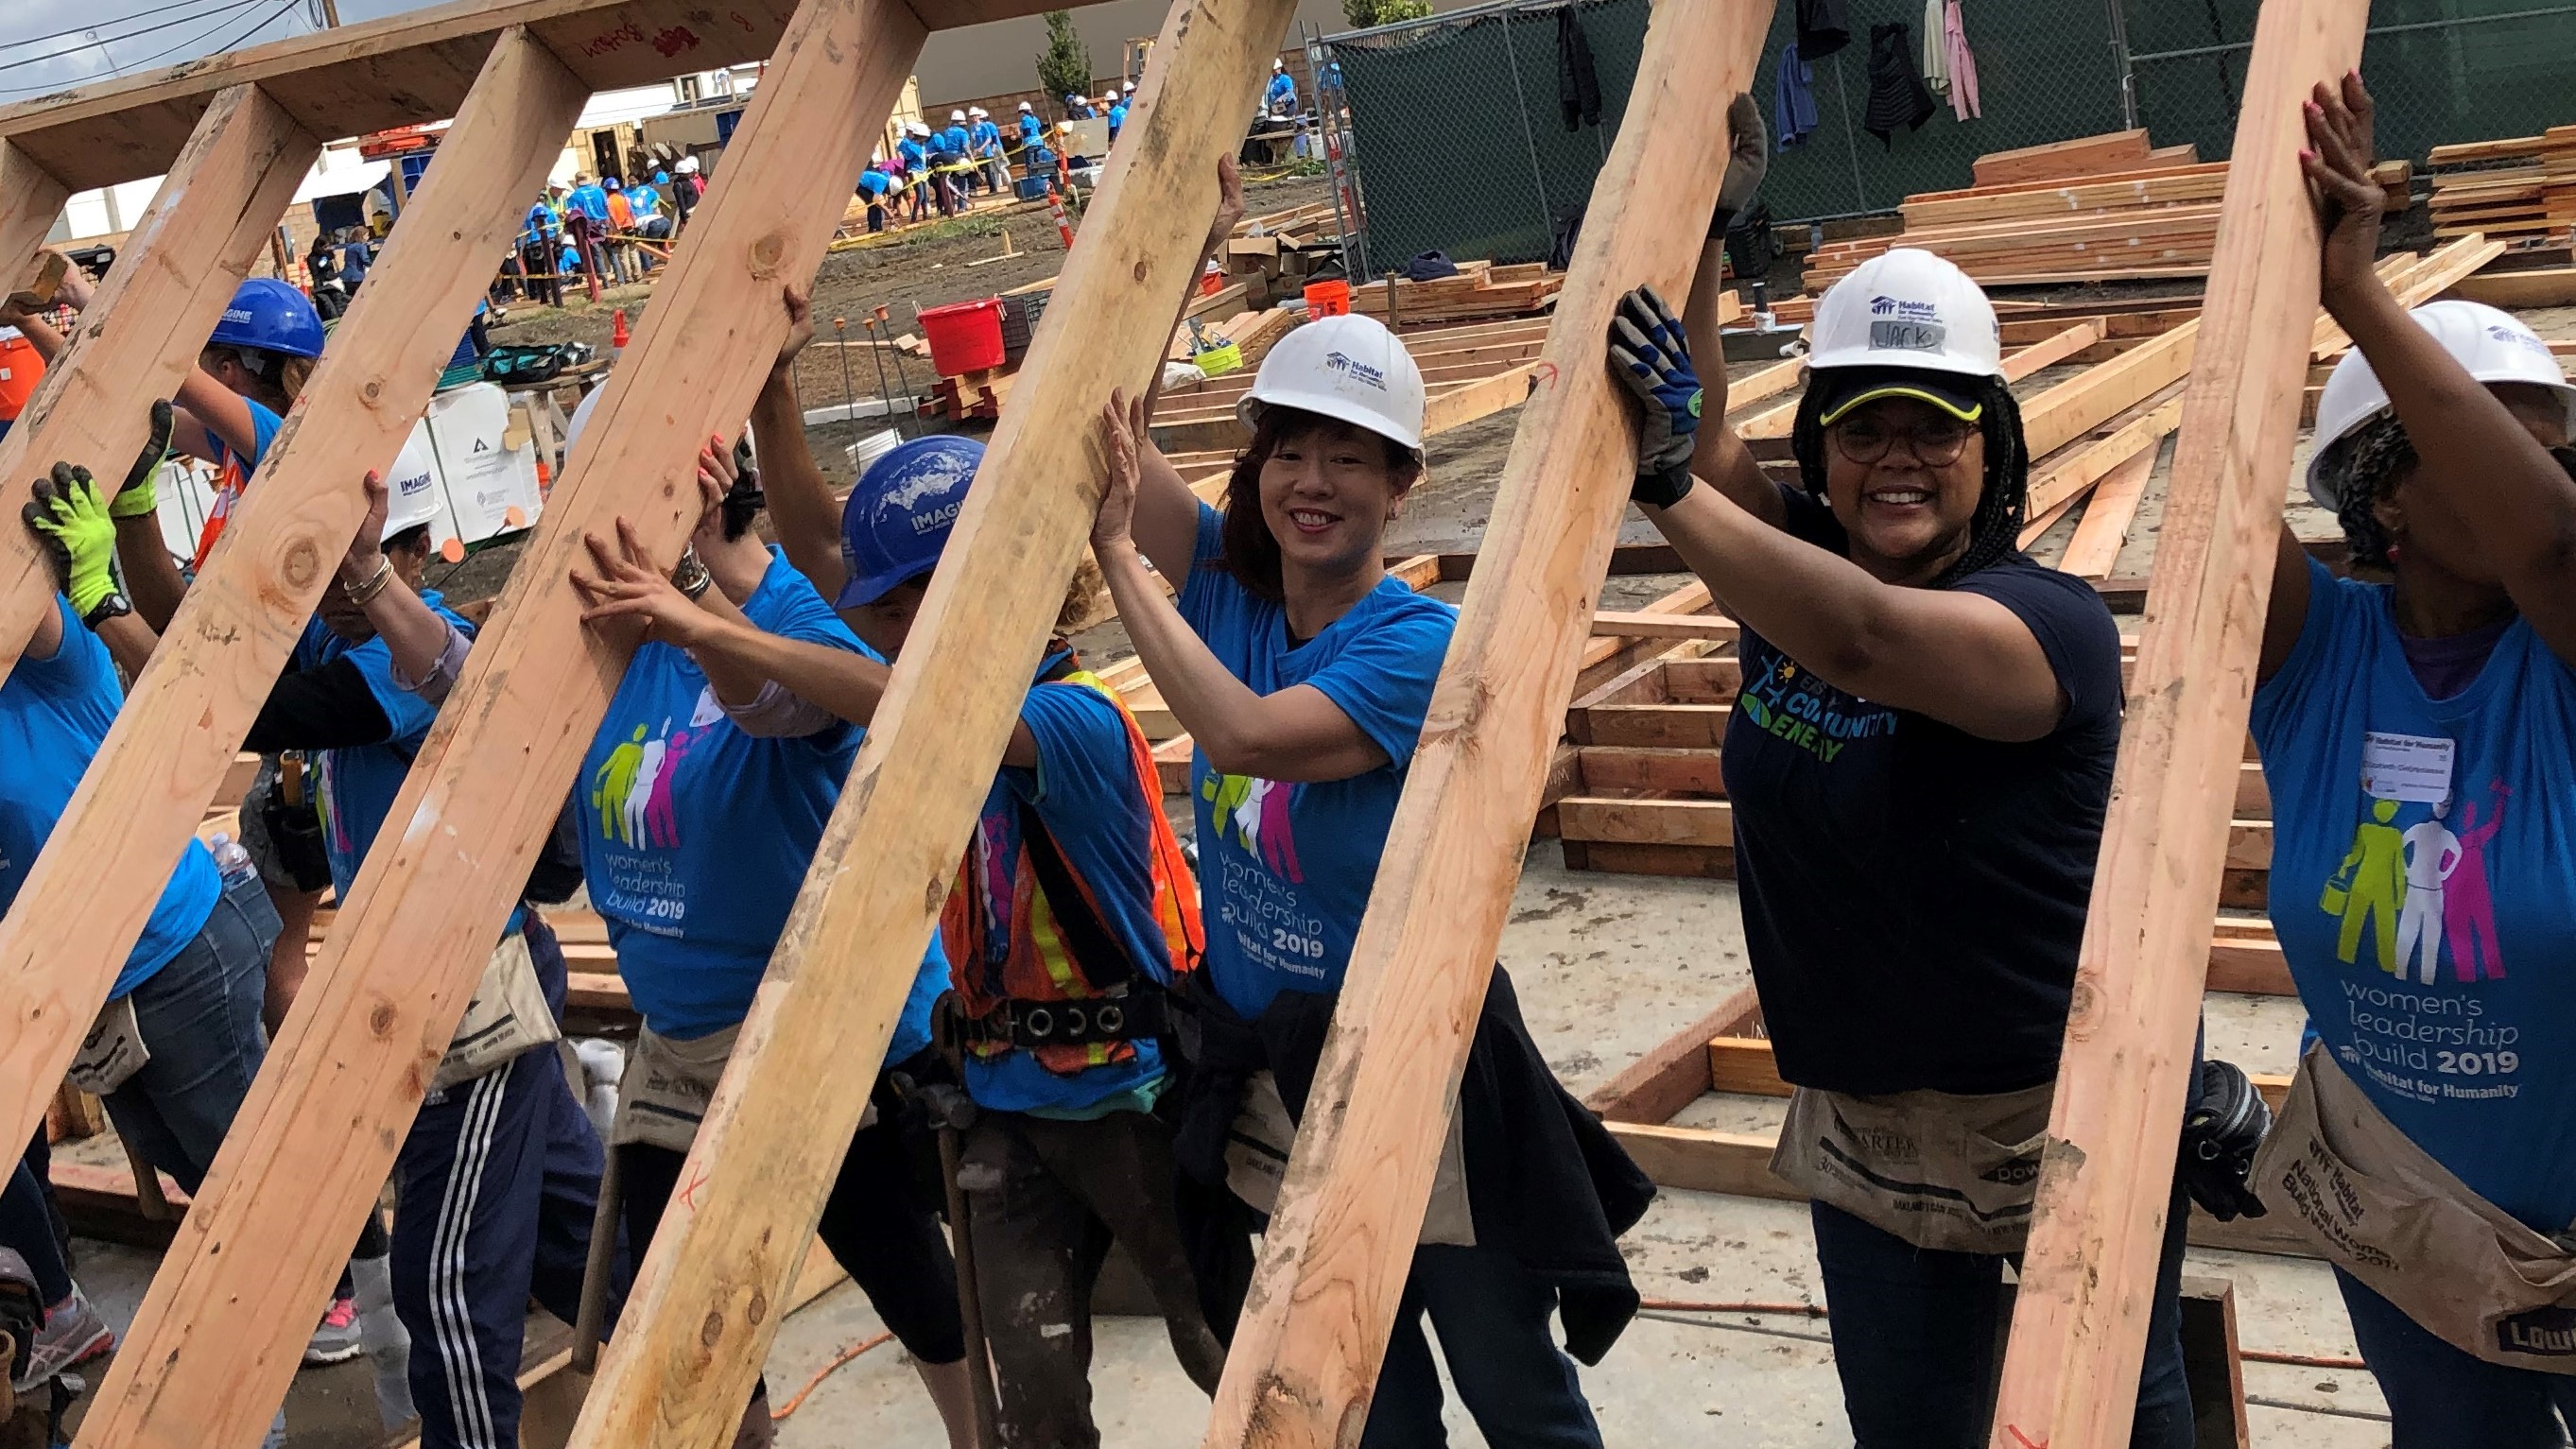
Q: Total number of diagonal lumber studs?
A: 7